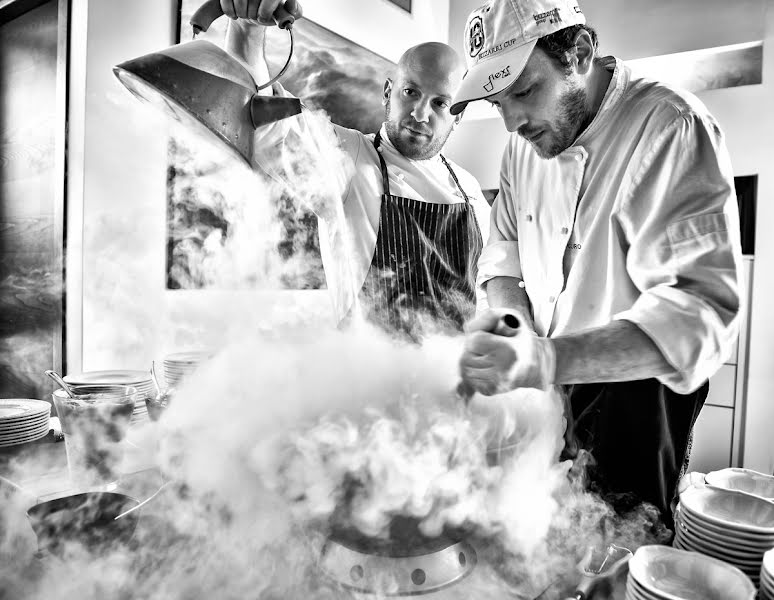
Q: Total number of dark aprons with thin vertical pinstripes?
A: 1